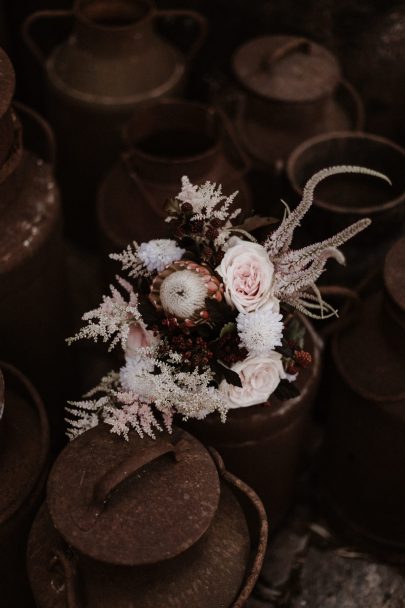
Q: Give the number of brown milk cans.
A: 9